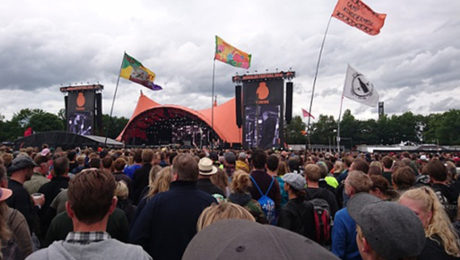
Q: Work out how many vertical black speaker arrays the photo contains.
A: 4